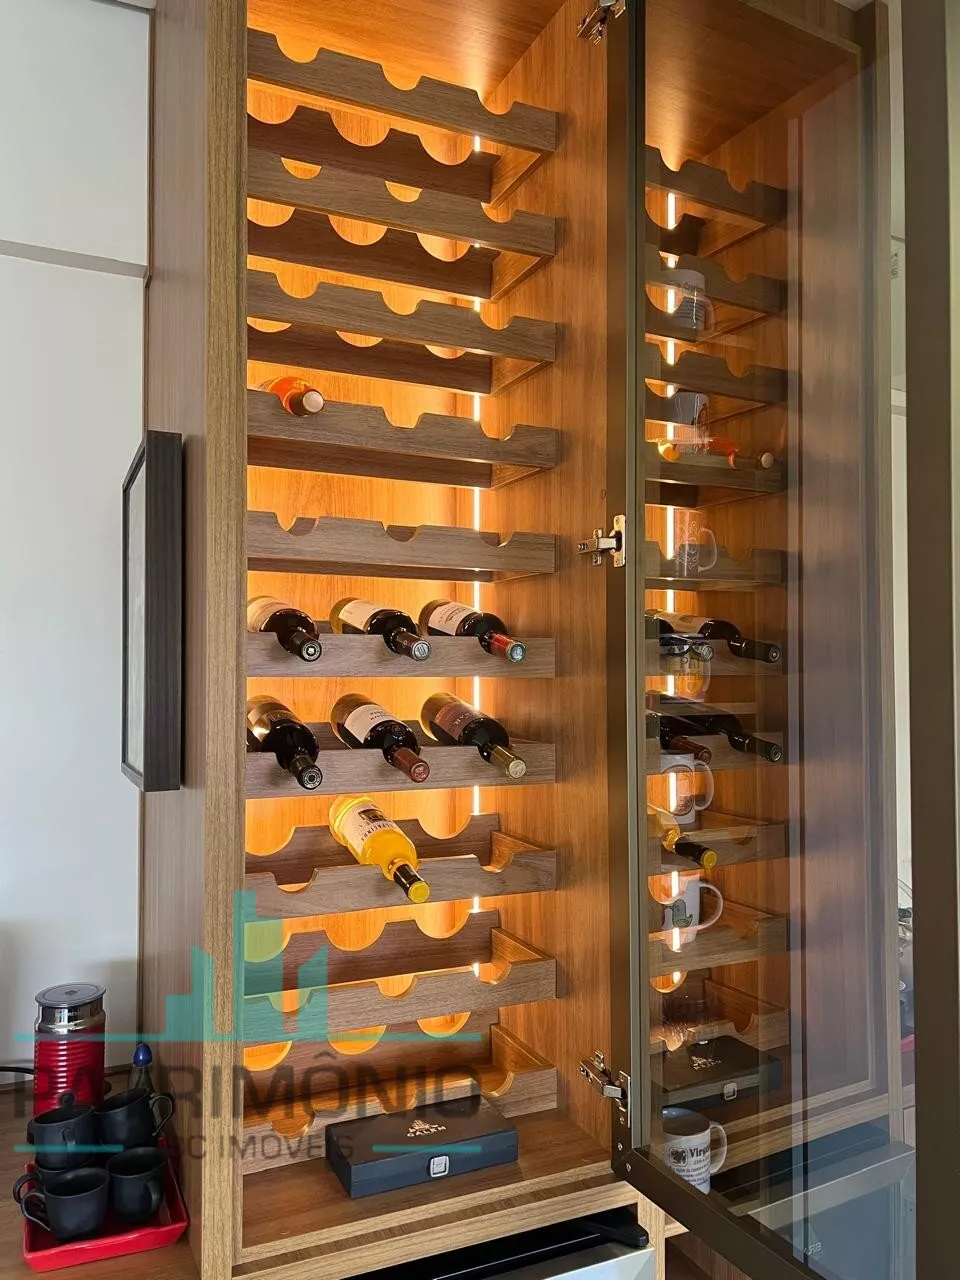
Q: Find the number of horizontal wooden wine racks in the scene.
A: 10